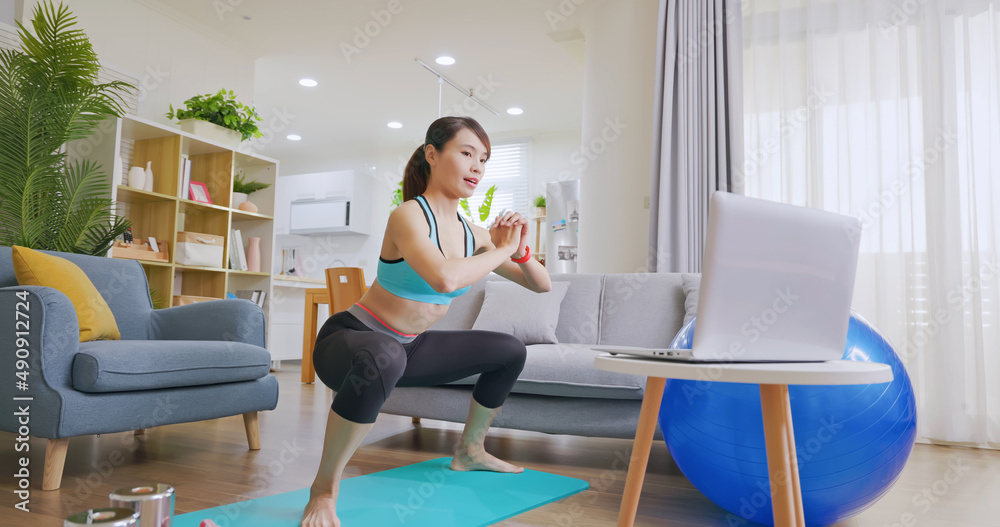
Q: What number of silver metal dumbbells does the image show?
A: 2